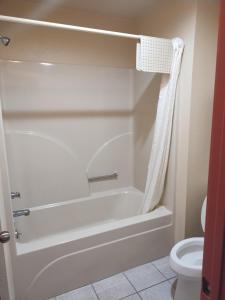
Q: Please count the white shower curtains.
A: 1